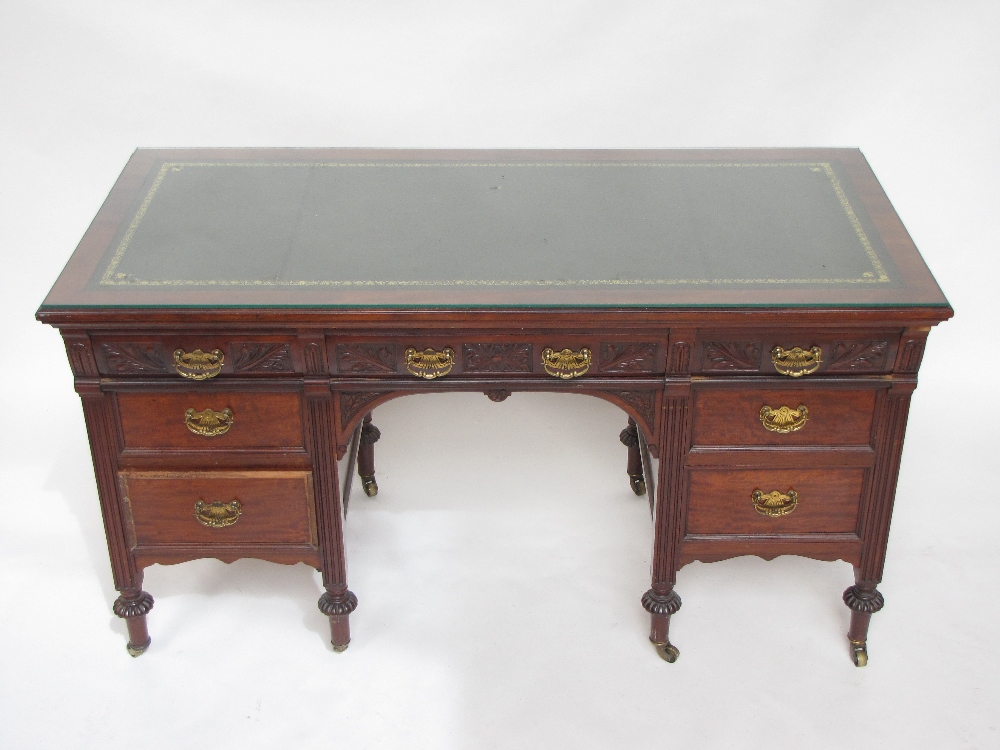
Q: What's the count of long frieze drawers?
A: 1